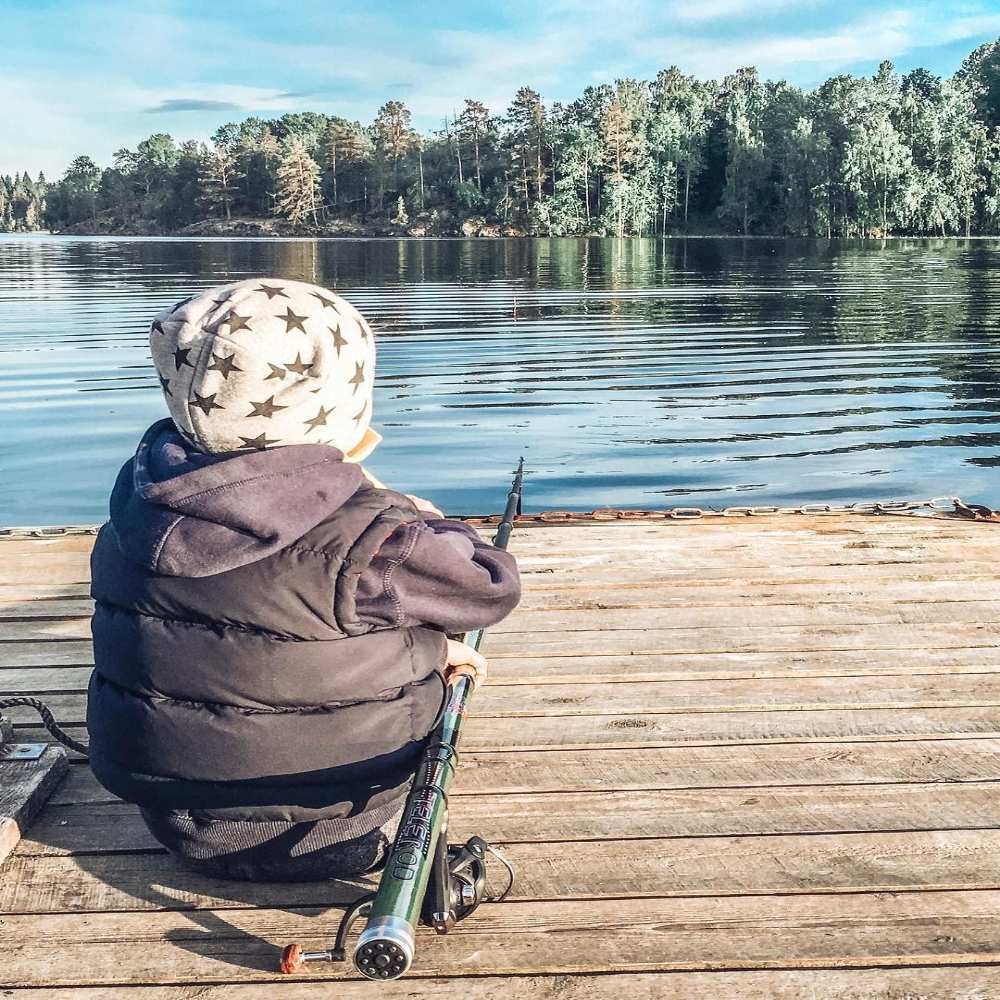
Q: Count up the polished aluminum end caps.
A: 1